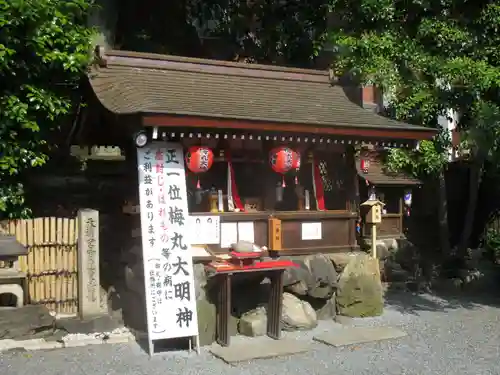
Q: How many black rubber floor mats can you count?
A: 0